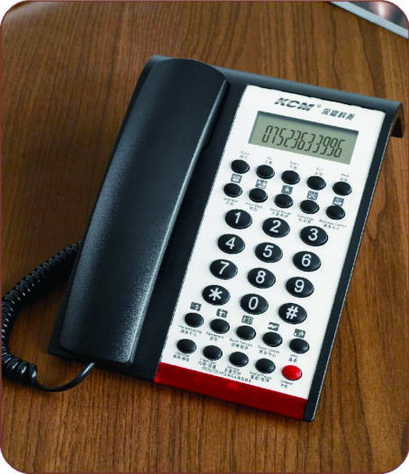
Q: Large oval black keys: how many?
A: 12